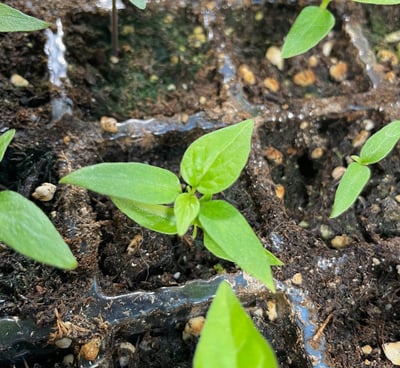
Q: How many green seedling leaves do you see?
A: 15